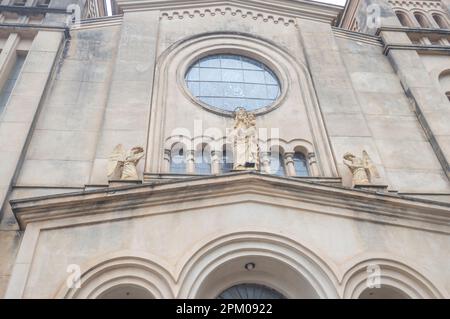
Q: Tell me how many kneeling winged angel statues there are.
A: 2